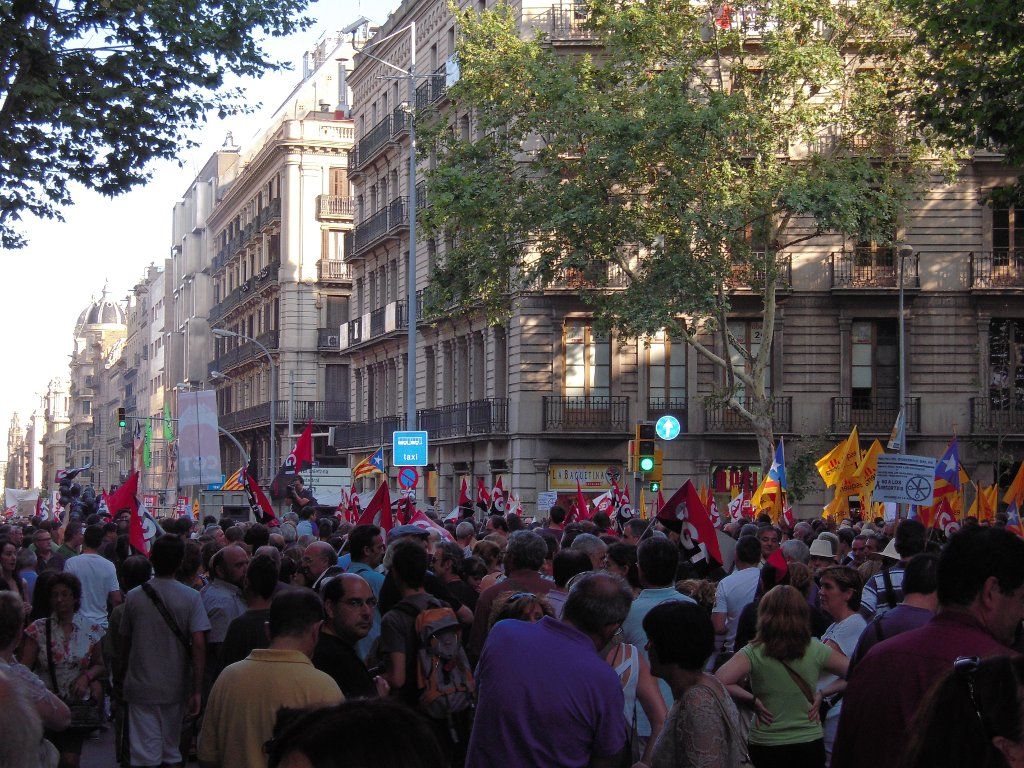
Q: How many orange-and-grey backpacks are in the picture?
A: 1